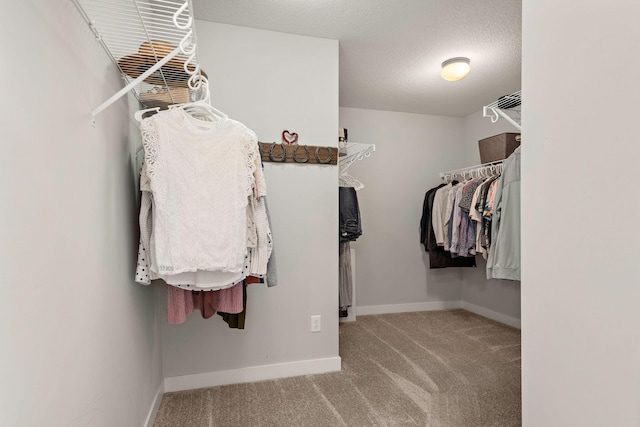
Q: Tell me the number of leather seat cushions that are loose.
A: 0